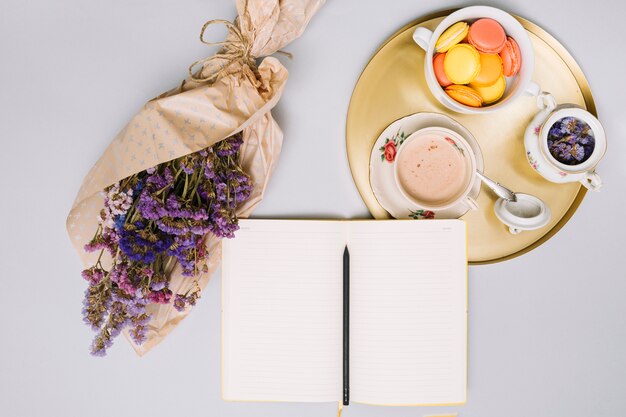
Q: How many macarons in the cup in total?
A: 8